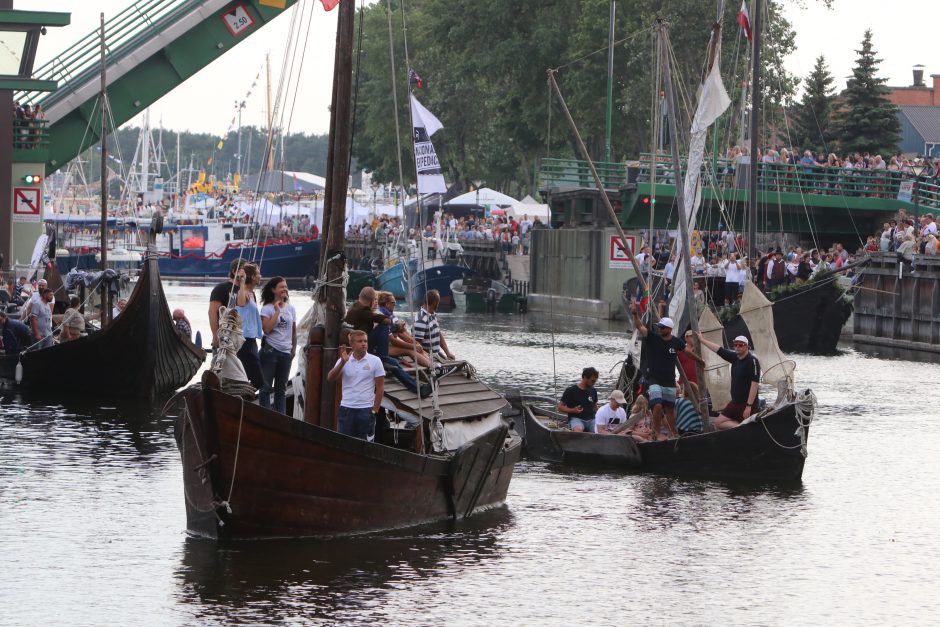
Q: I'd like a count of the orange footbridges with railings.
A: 0